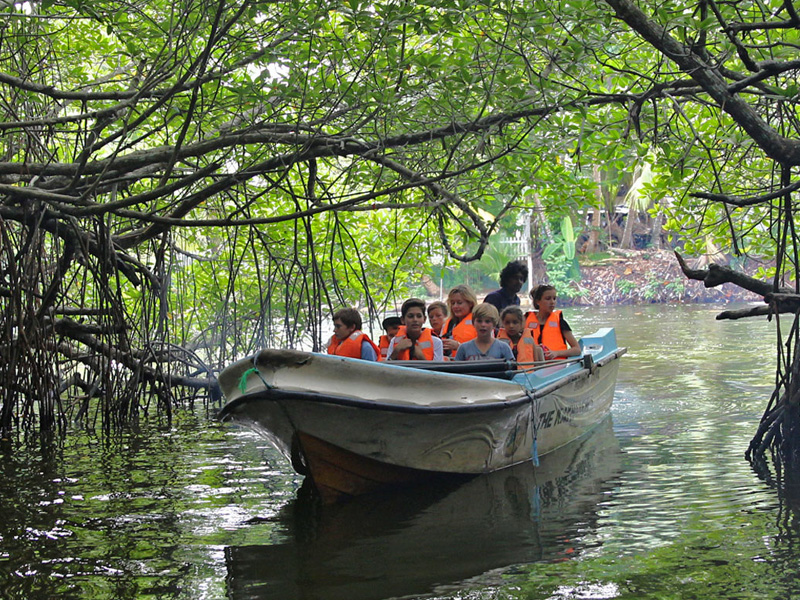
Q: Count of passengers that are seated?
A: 8